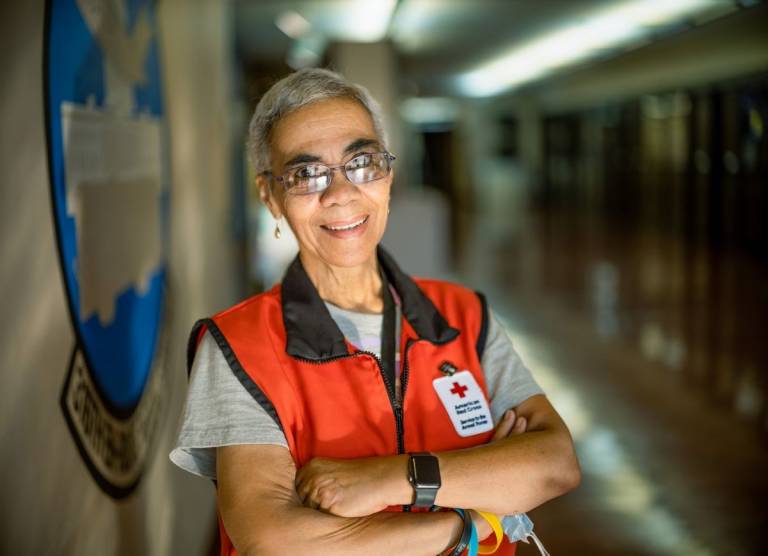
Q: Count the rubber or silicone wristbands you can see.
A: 3